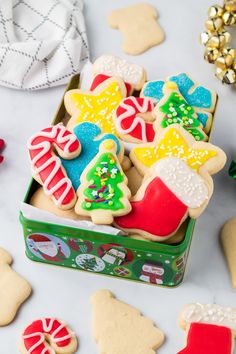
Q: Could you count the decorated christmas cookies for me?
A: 12